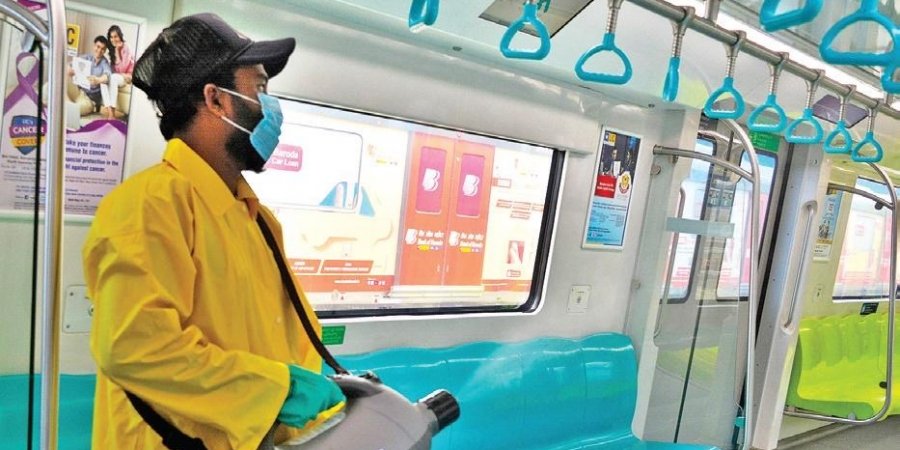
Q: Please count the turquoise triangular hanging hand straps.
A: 12